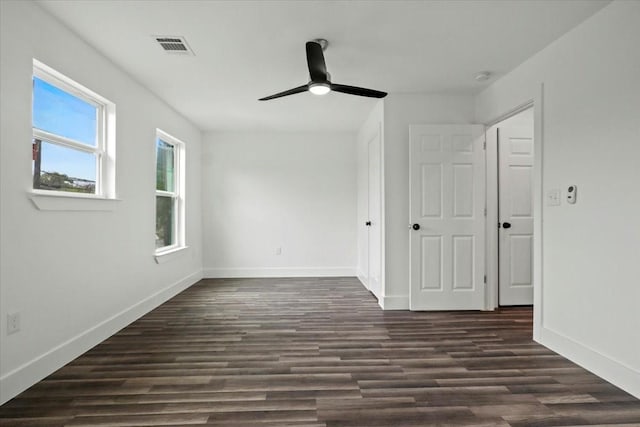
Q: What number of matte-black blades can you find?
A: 3